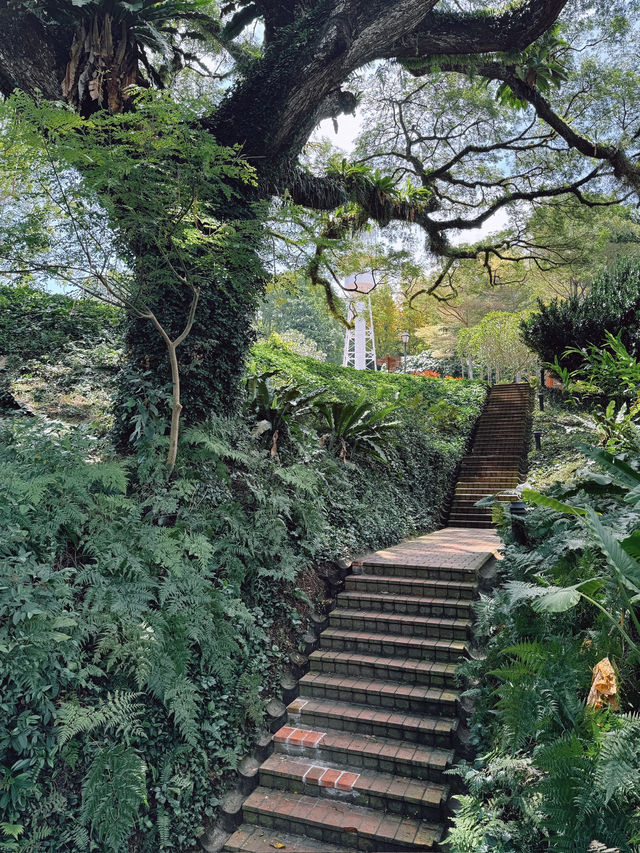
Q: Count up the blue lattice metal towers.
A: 0